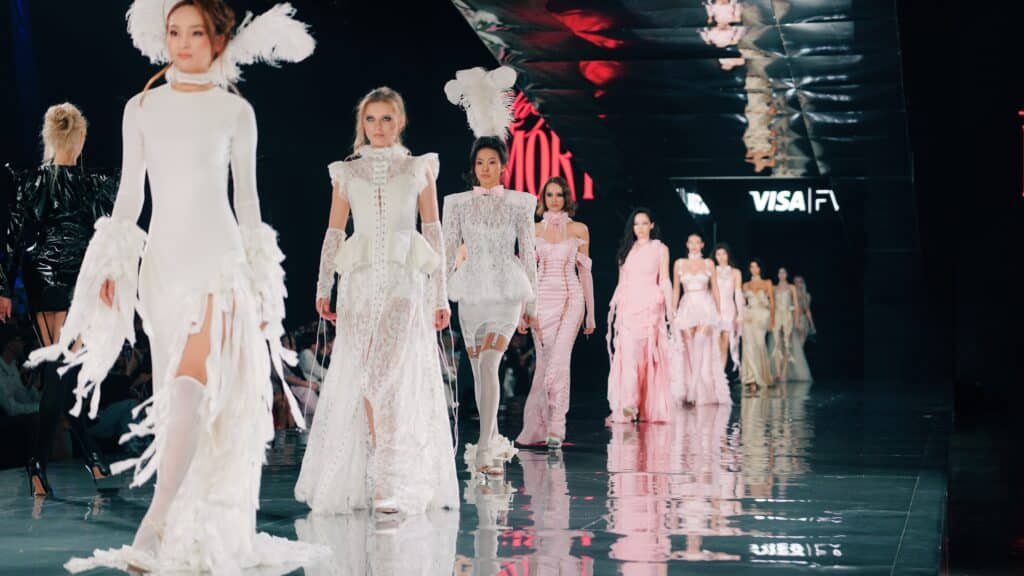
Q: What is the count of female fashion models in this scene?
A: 11